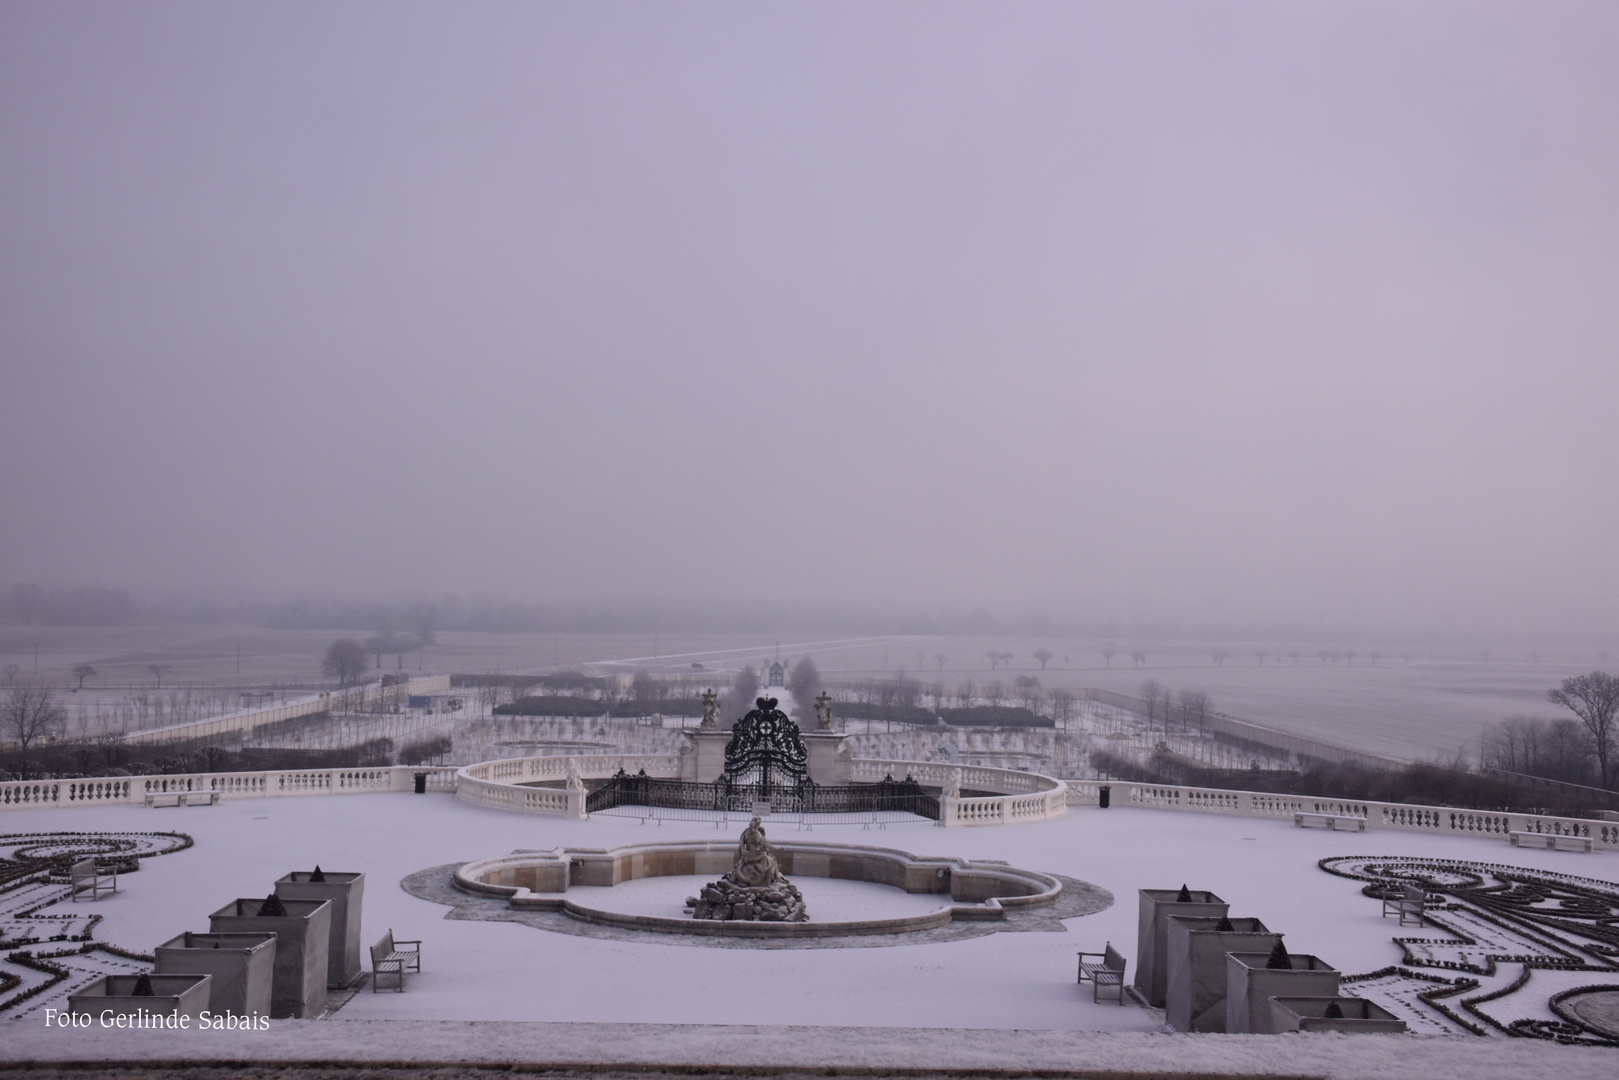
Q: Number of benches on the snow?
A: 7